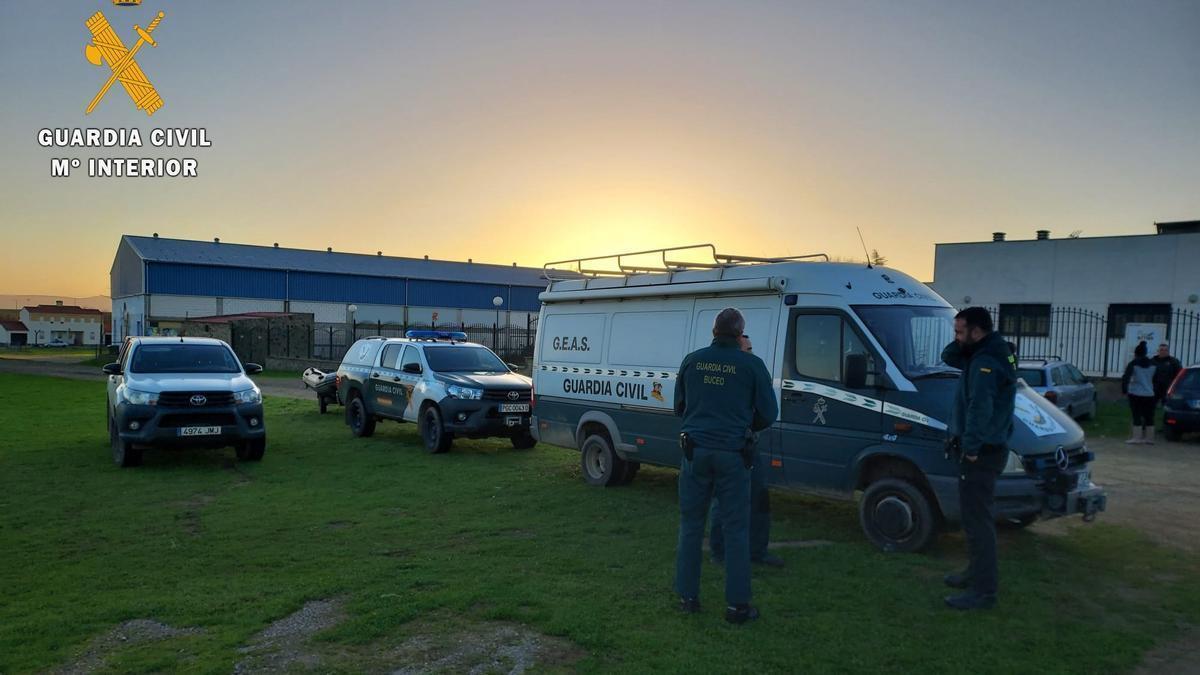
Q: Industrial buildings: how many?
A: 2